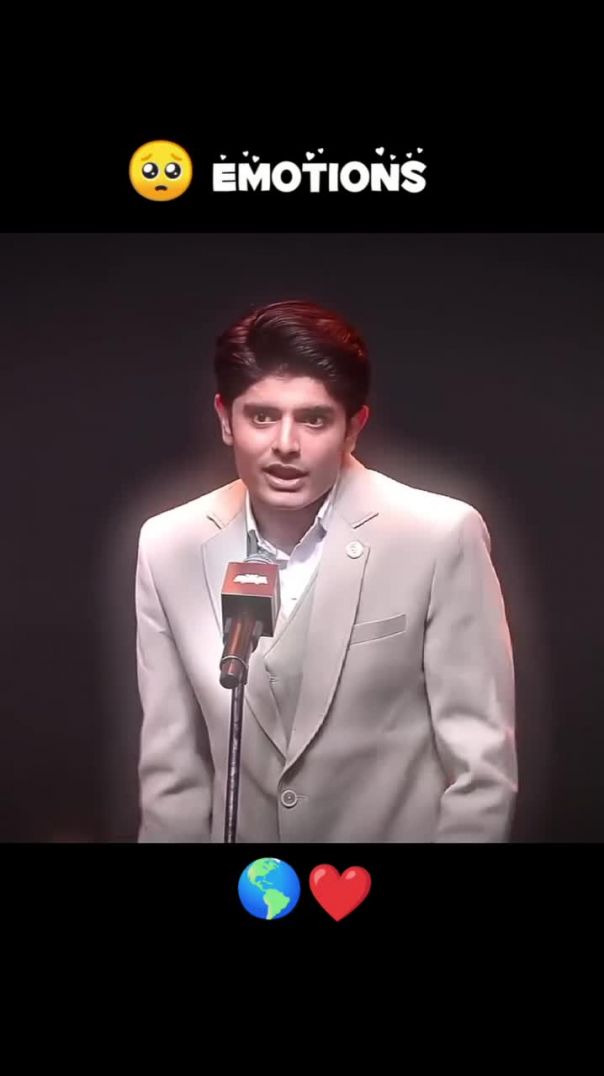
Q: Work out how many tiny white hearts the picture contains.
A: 9